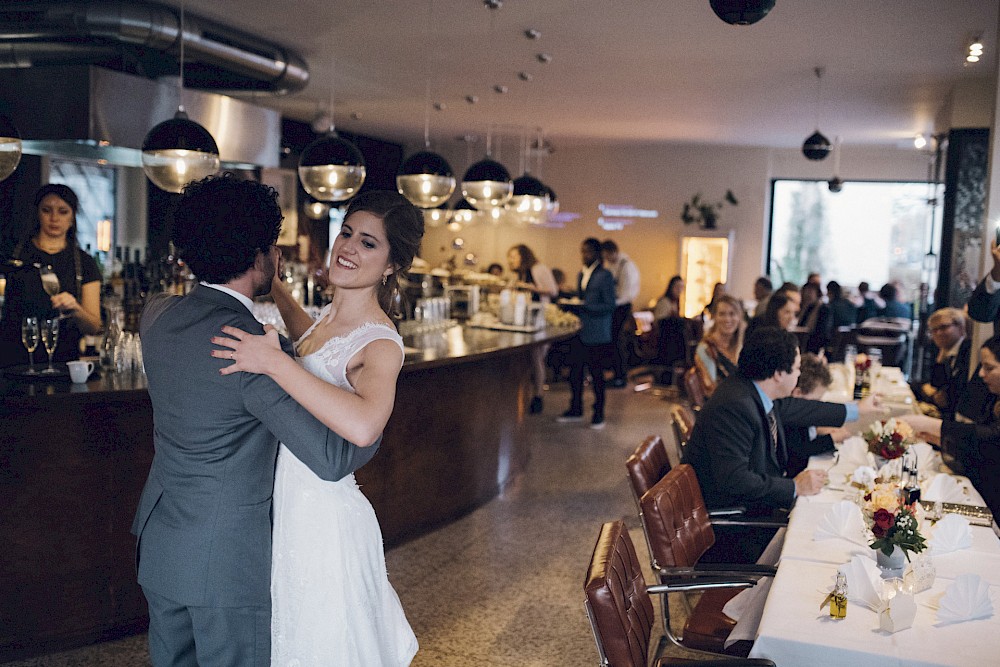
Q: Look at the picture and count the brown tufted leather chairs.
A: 5